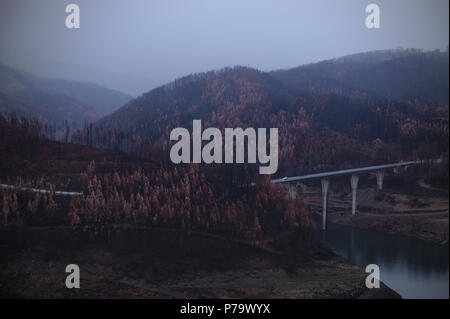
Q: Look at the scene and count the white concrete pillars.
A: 4